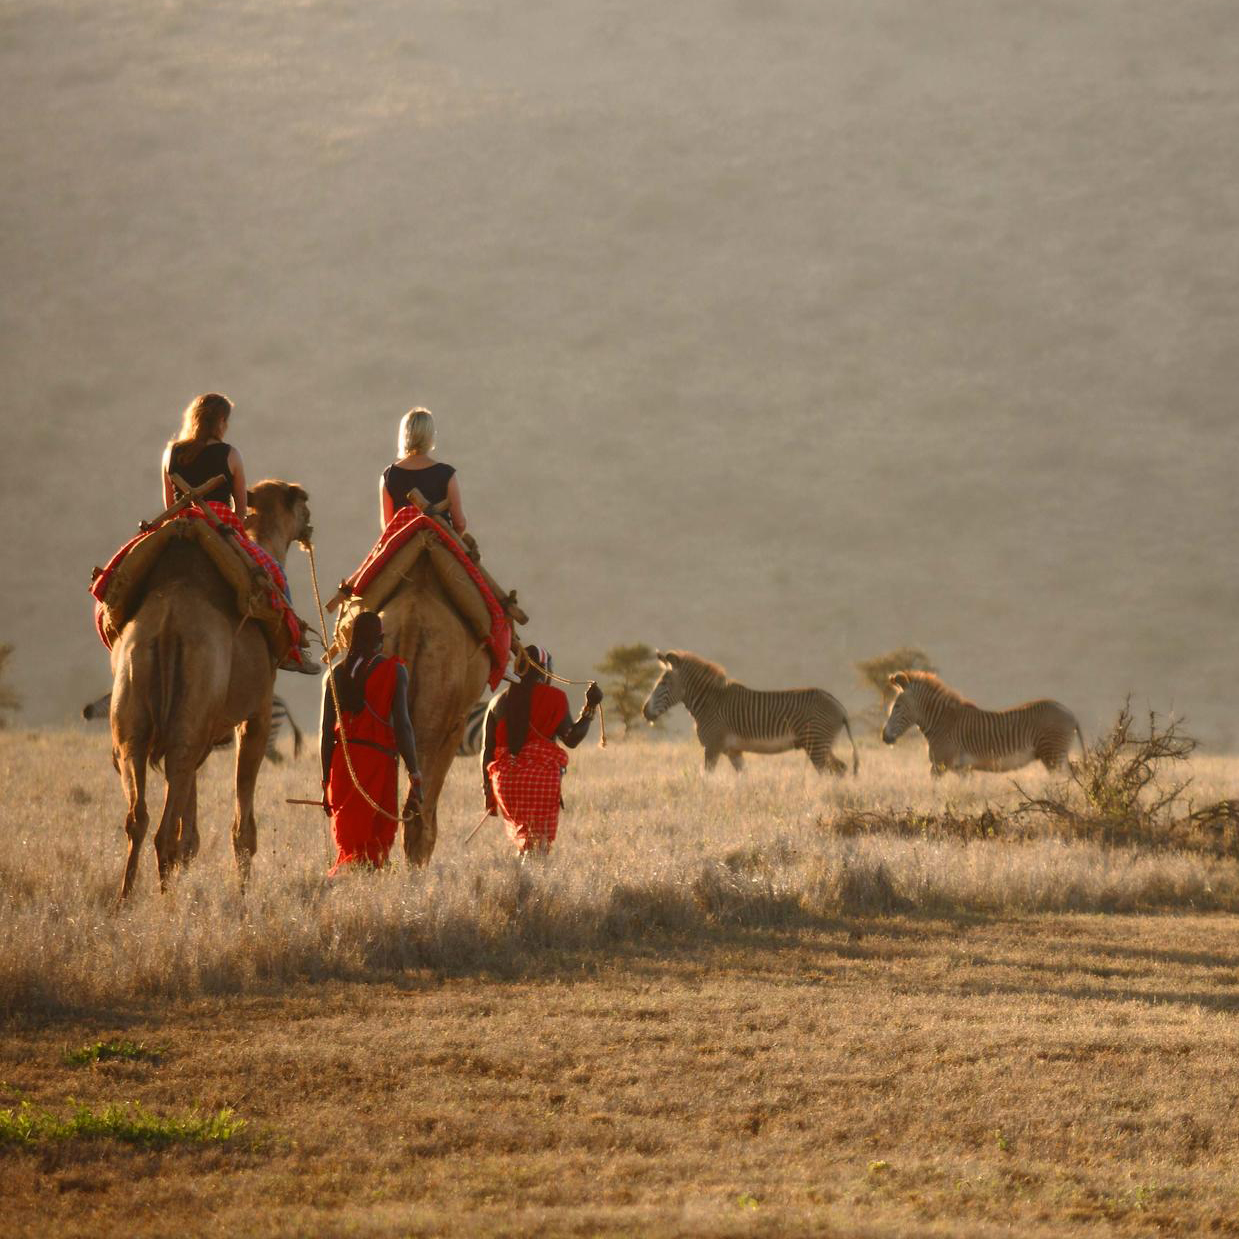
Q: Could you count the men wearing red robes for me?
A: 2